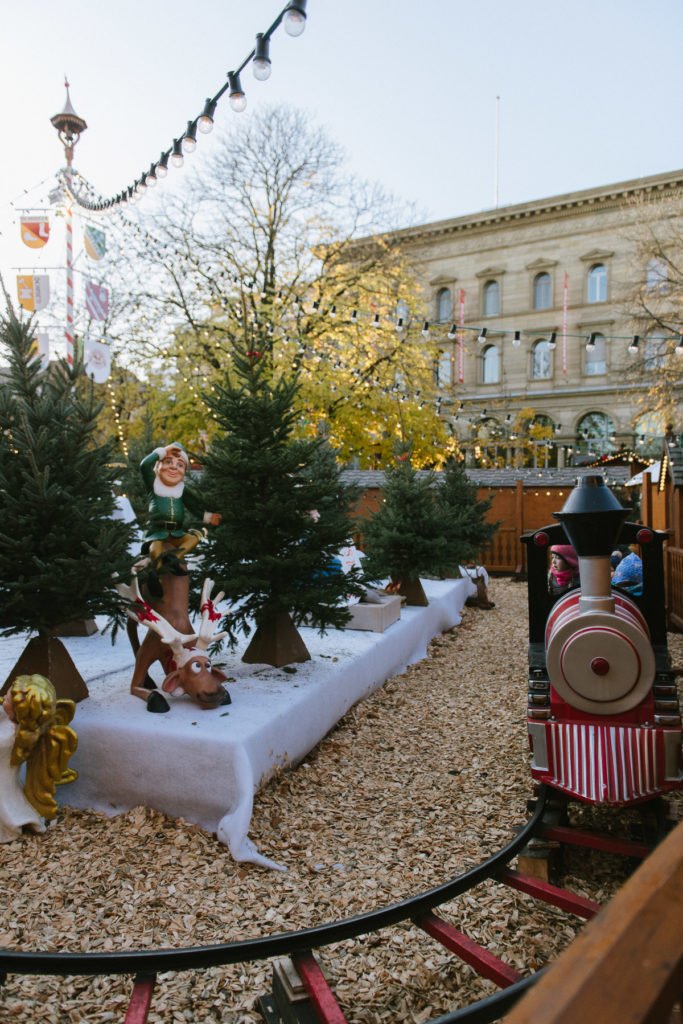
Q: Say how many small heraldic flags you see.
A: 6